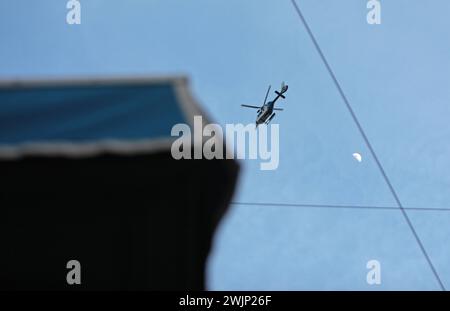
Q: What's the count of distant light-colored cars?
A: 0